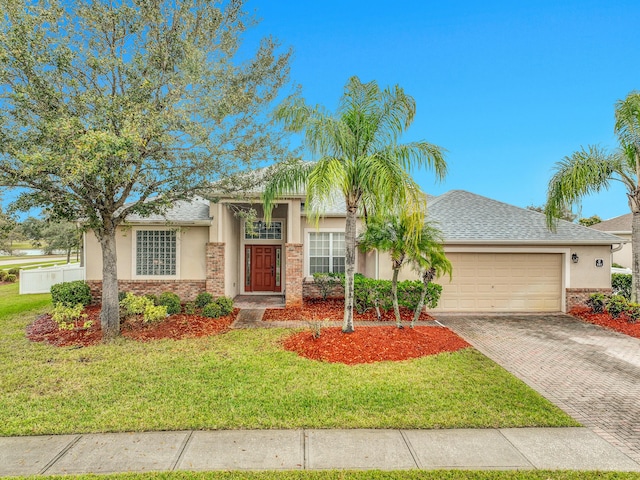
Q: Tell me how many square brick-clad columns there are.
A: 2